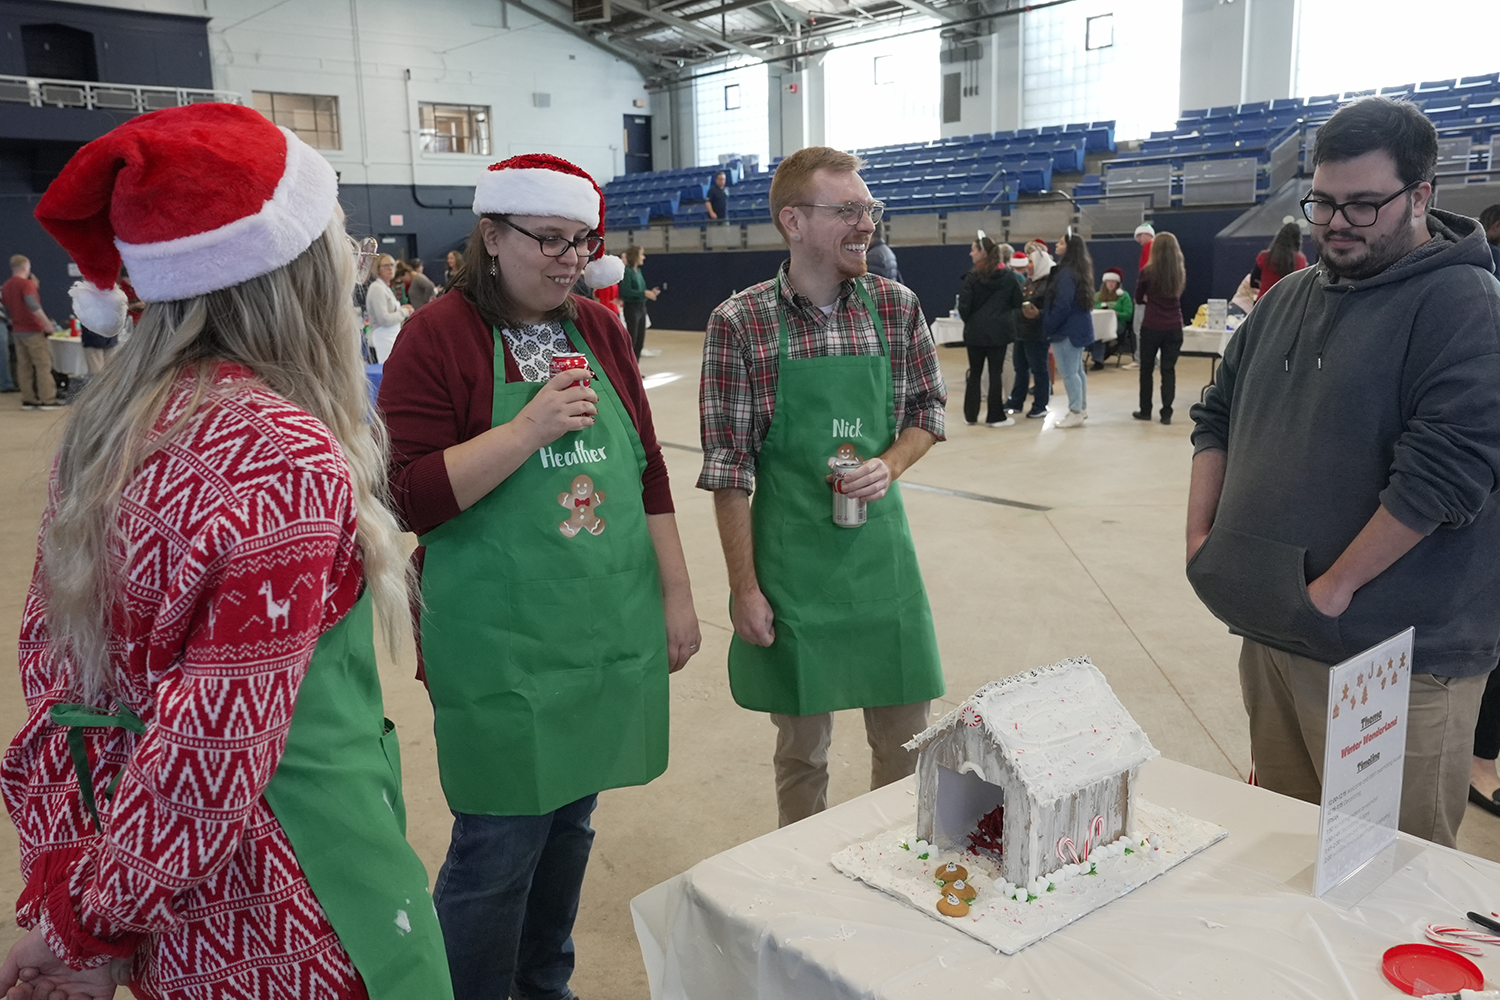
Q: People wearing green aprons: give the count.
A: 3